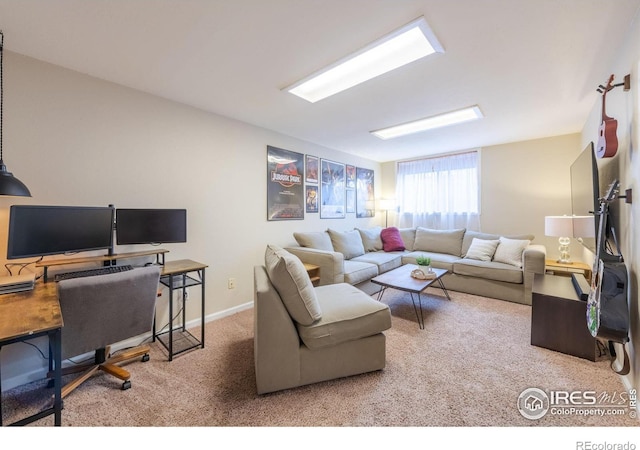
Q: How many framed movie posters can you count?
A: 7